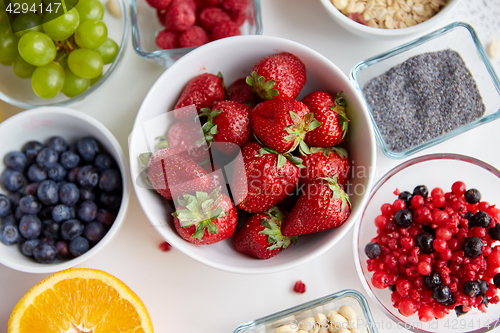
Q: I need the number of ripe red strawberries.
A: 13